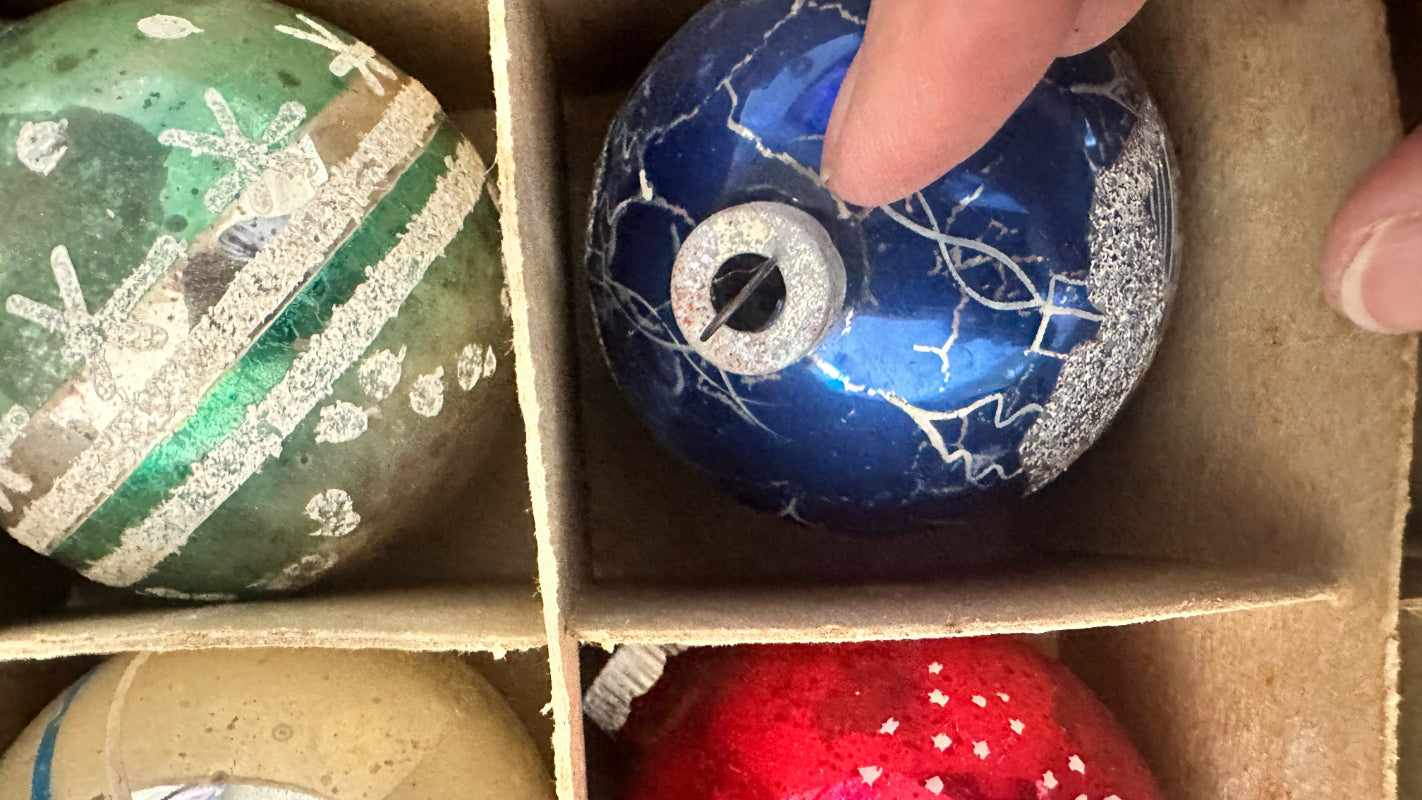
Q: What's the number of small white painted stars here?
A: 14